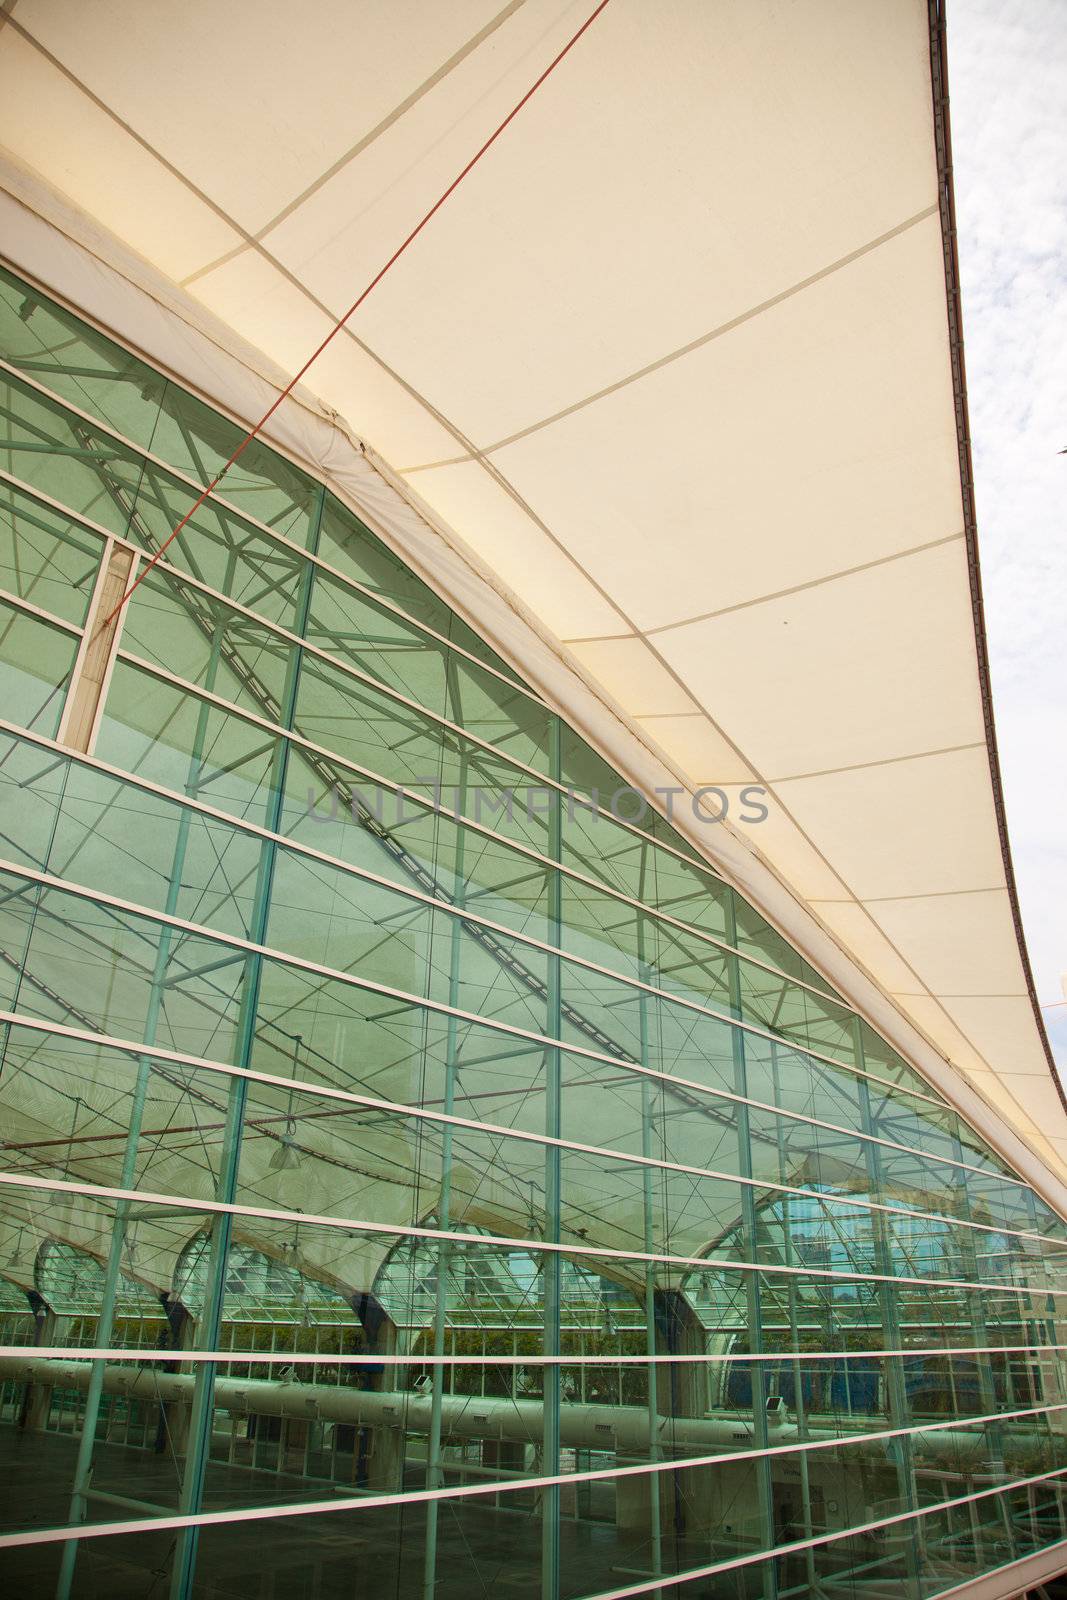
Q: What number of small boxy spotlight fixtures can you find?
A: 3